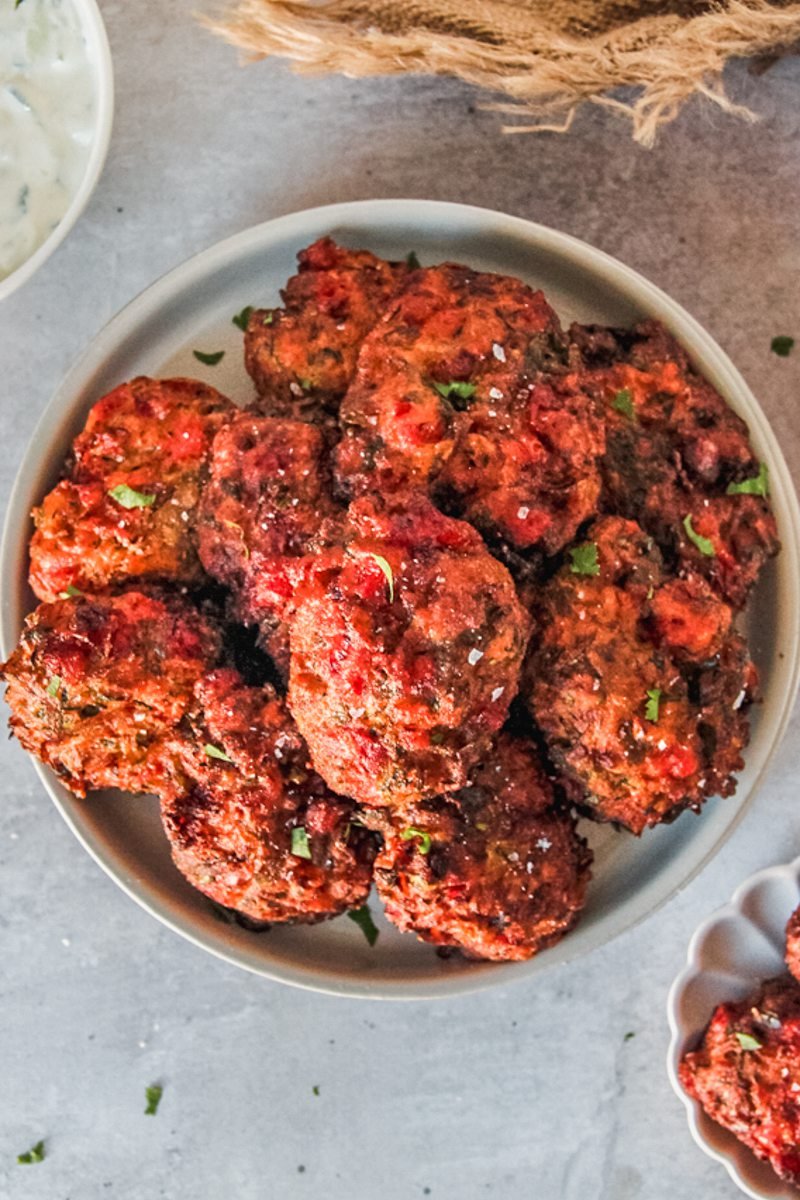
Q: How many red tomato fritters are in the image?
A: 12